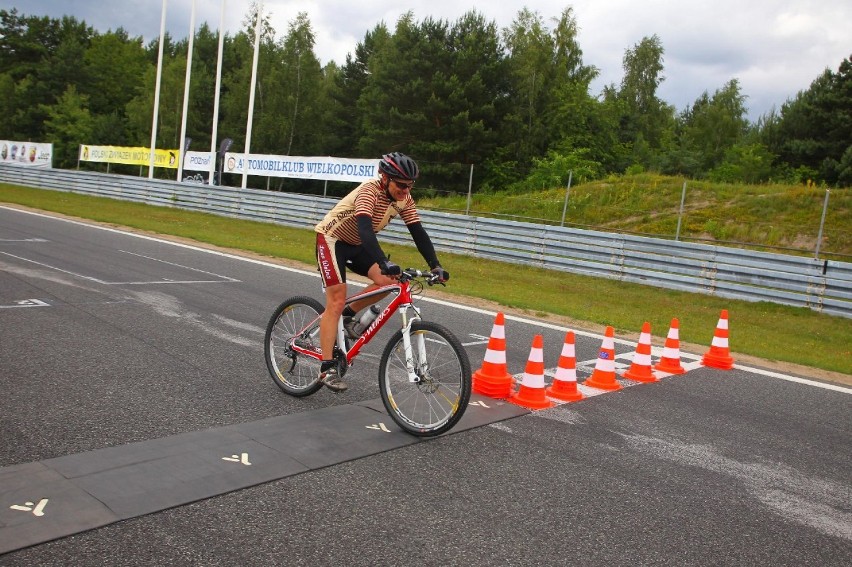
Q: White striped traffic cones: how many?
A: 7